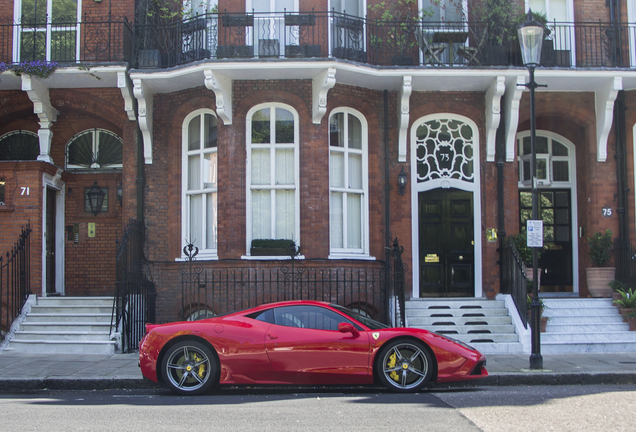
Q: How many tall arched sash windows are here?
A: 3